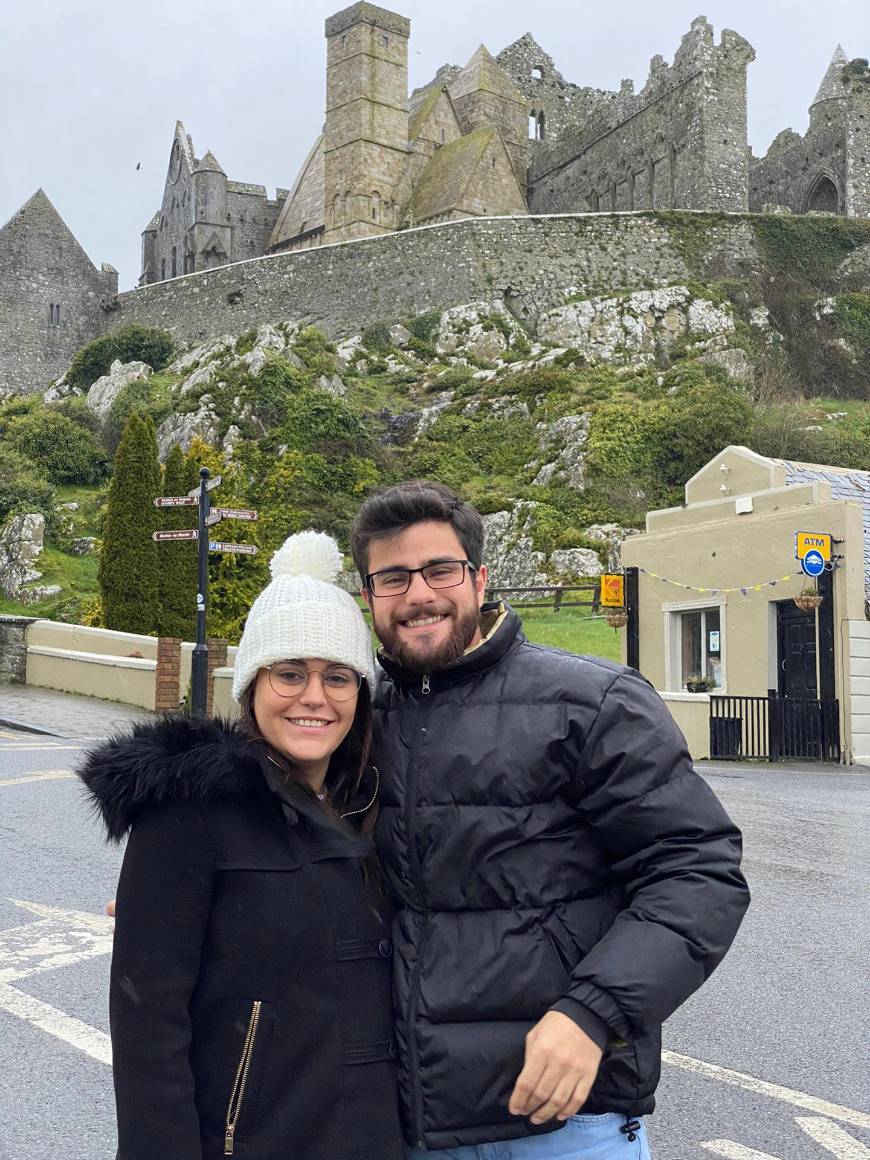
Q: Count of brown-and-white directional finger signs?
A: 4